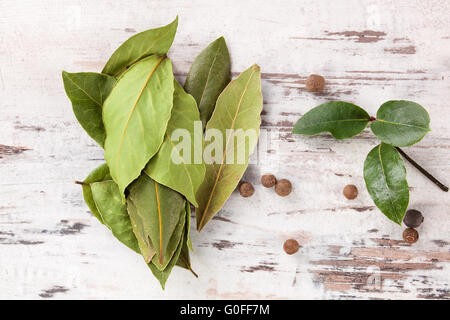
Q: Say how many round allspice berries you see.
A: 8